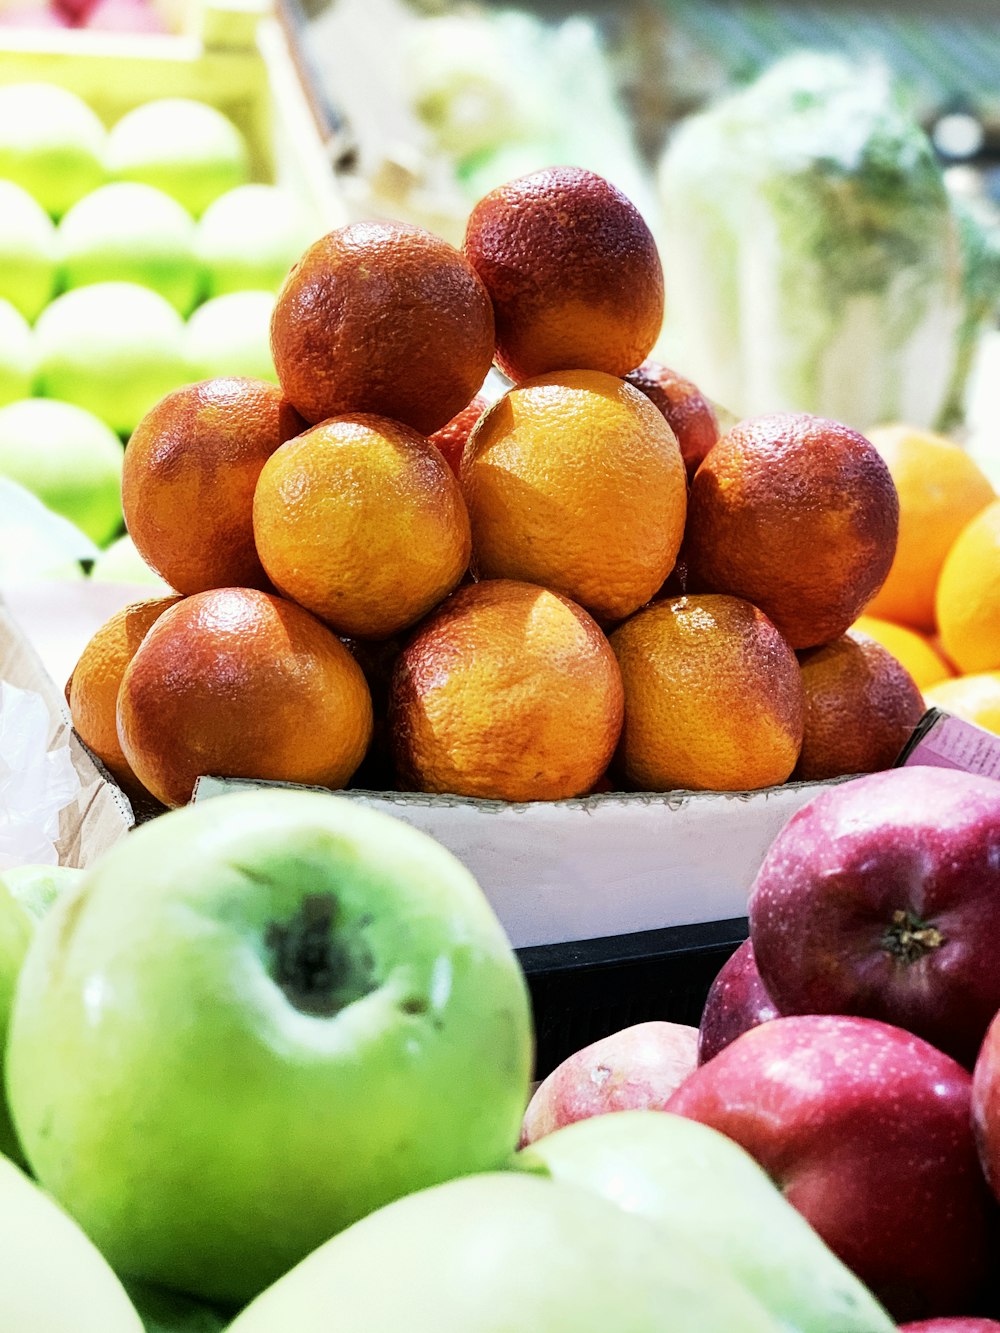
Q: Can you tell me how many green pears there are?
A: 0